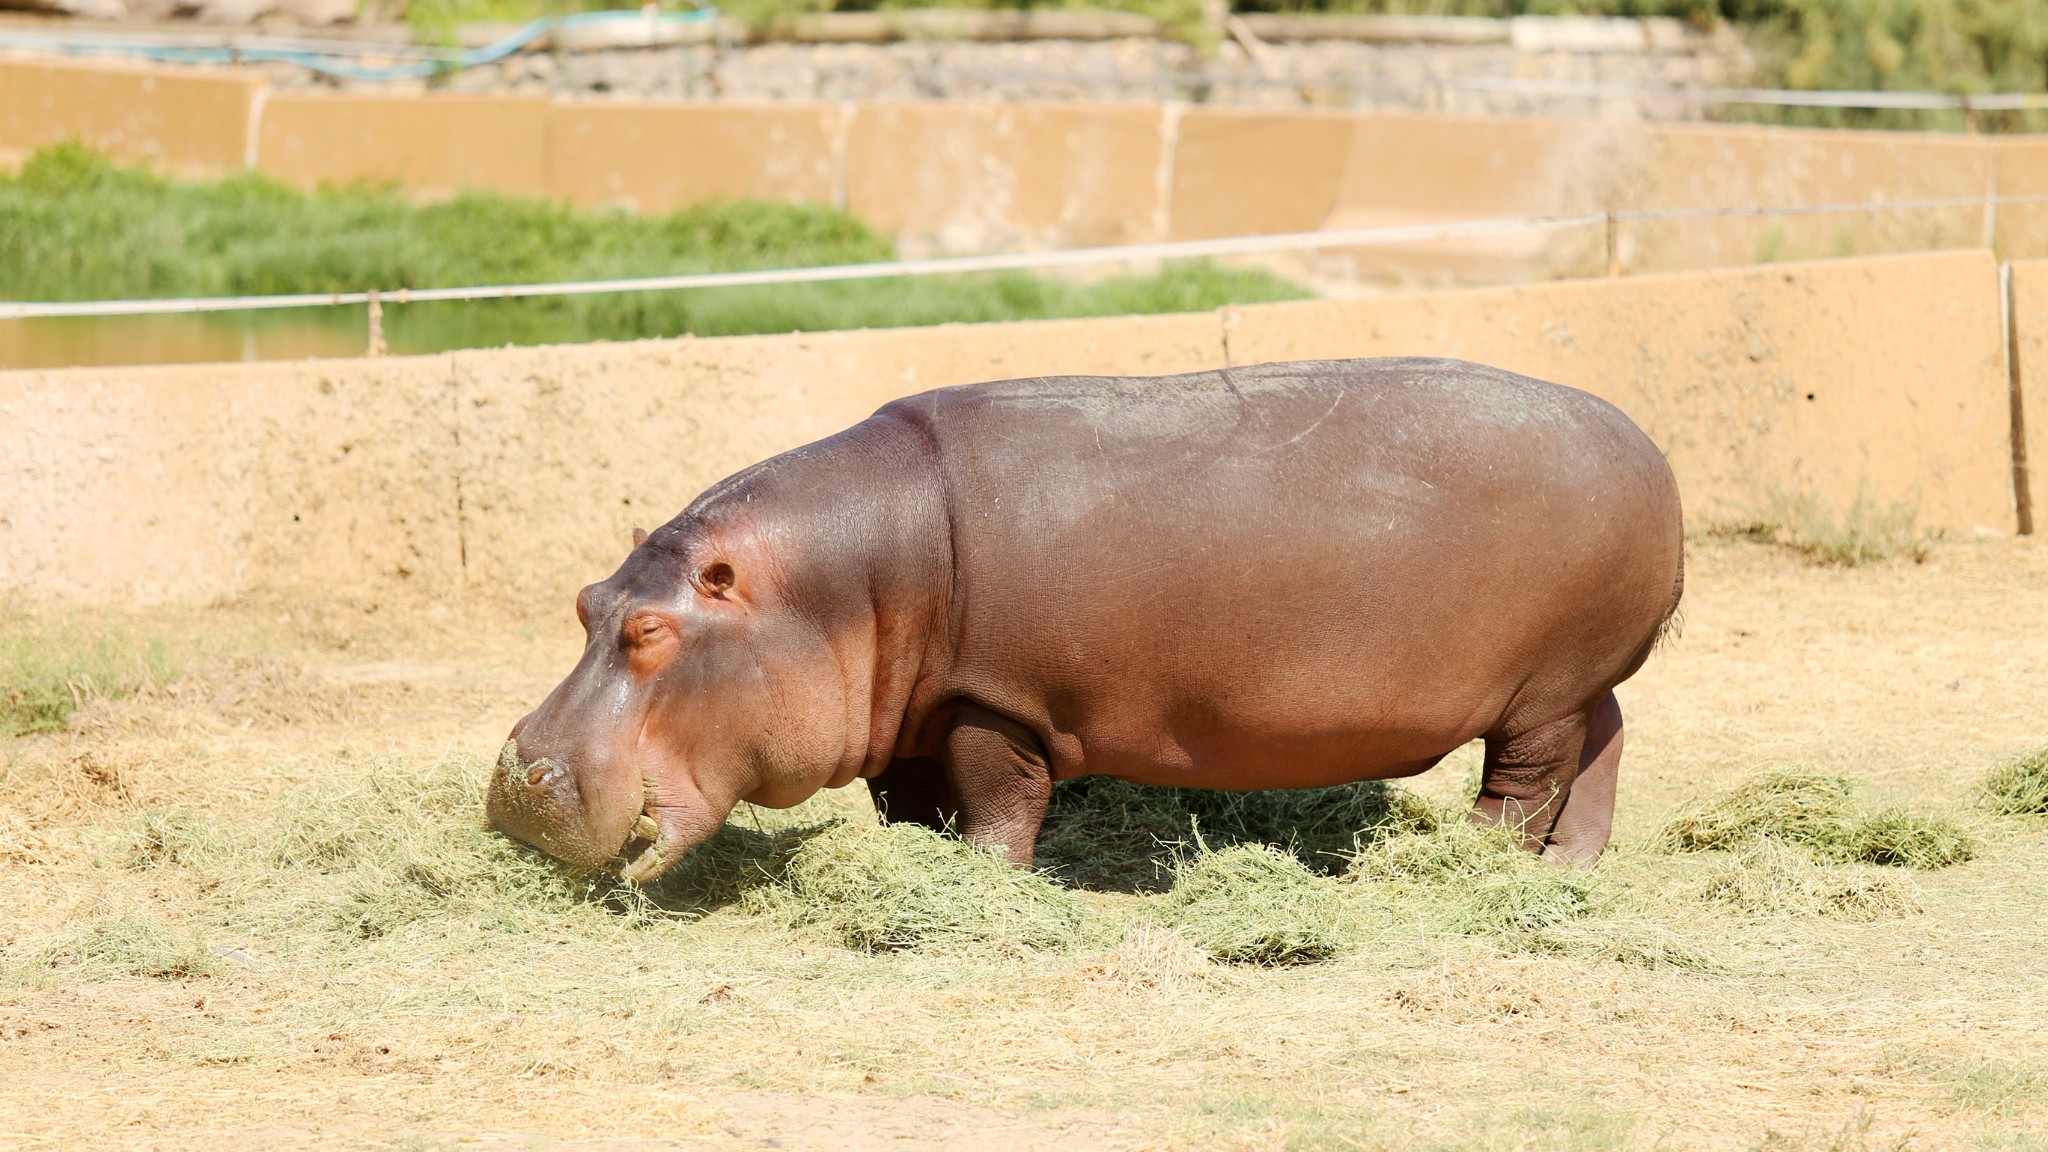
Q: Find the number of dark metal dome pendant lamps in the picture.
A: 0